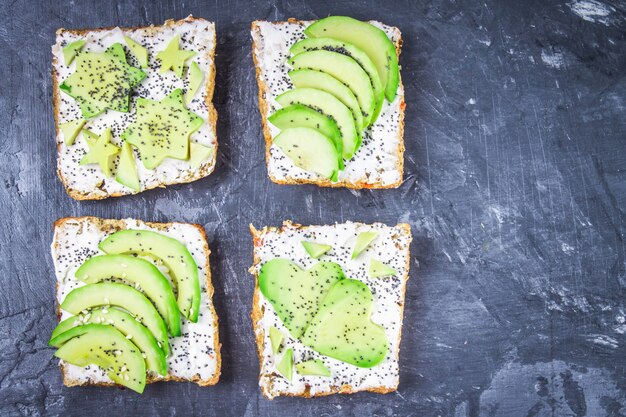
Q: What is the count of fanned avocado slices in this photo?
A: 12